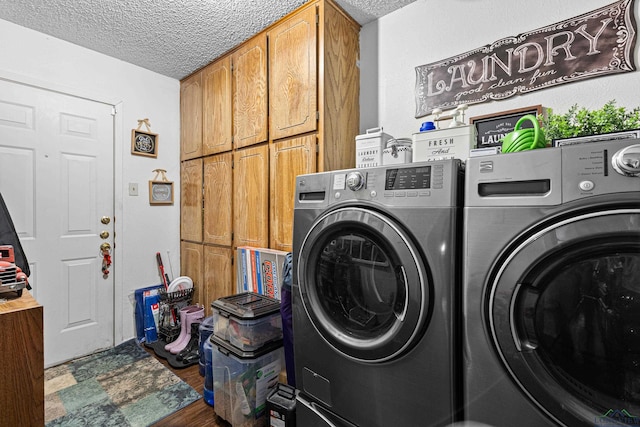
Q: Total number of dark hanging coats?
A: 1